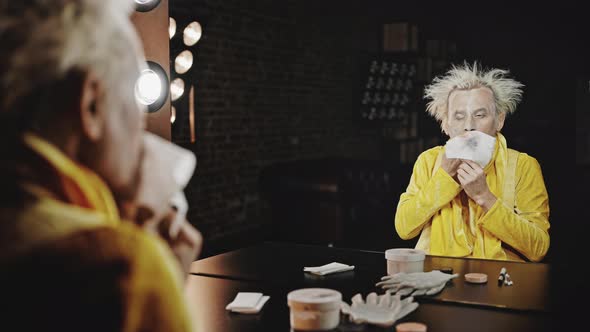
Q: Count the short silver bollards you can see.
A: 0